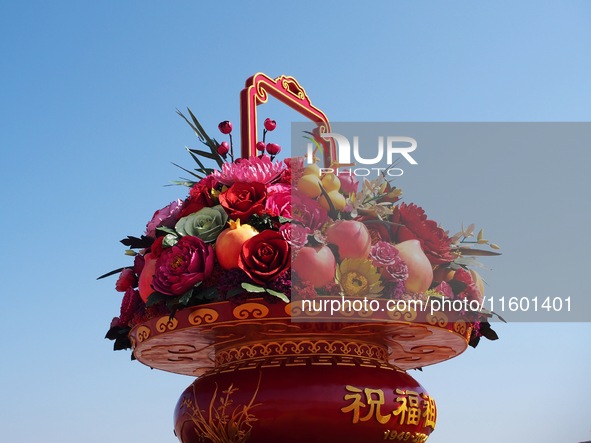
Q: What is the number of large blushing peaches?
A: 3